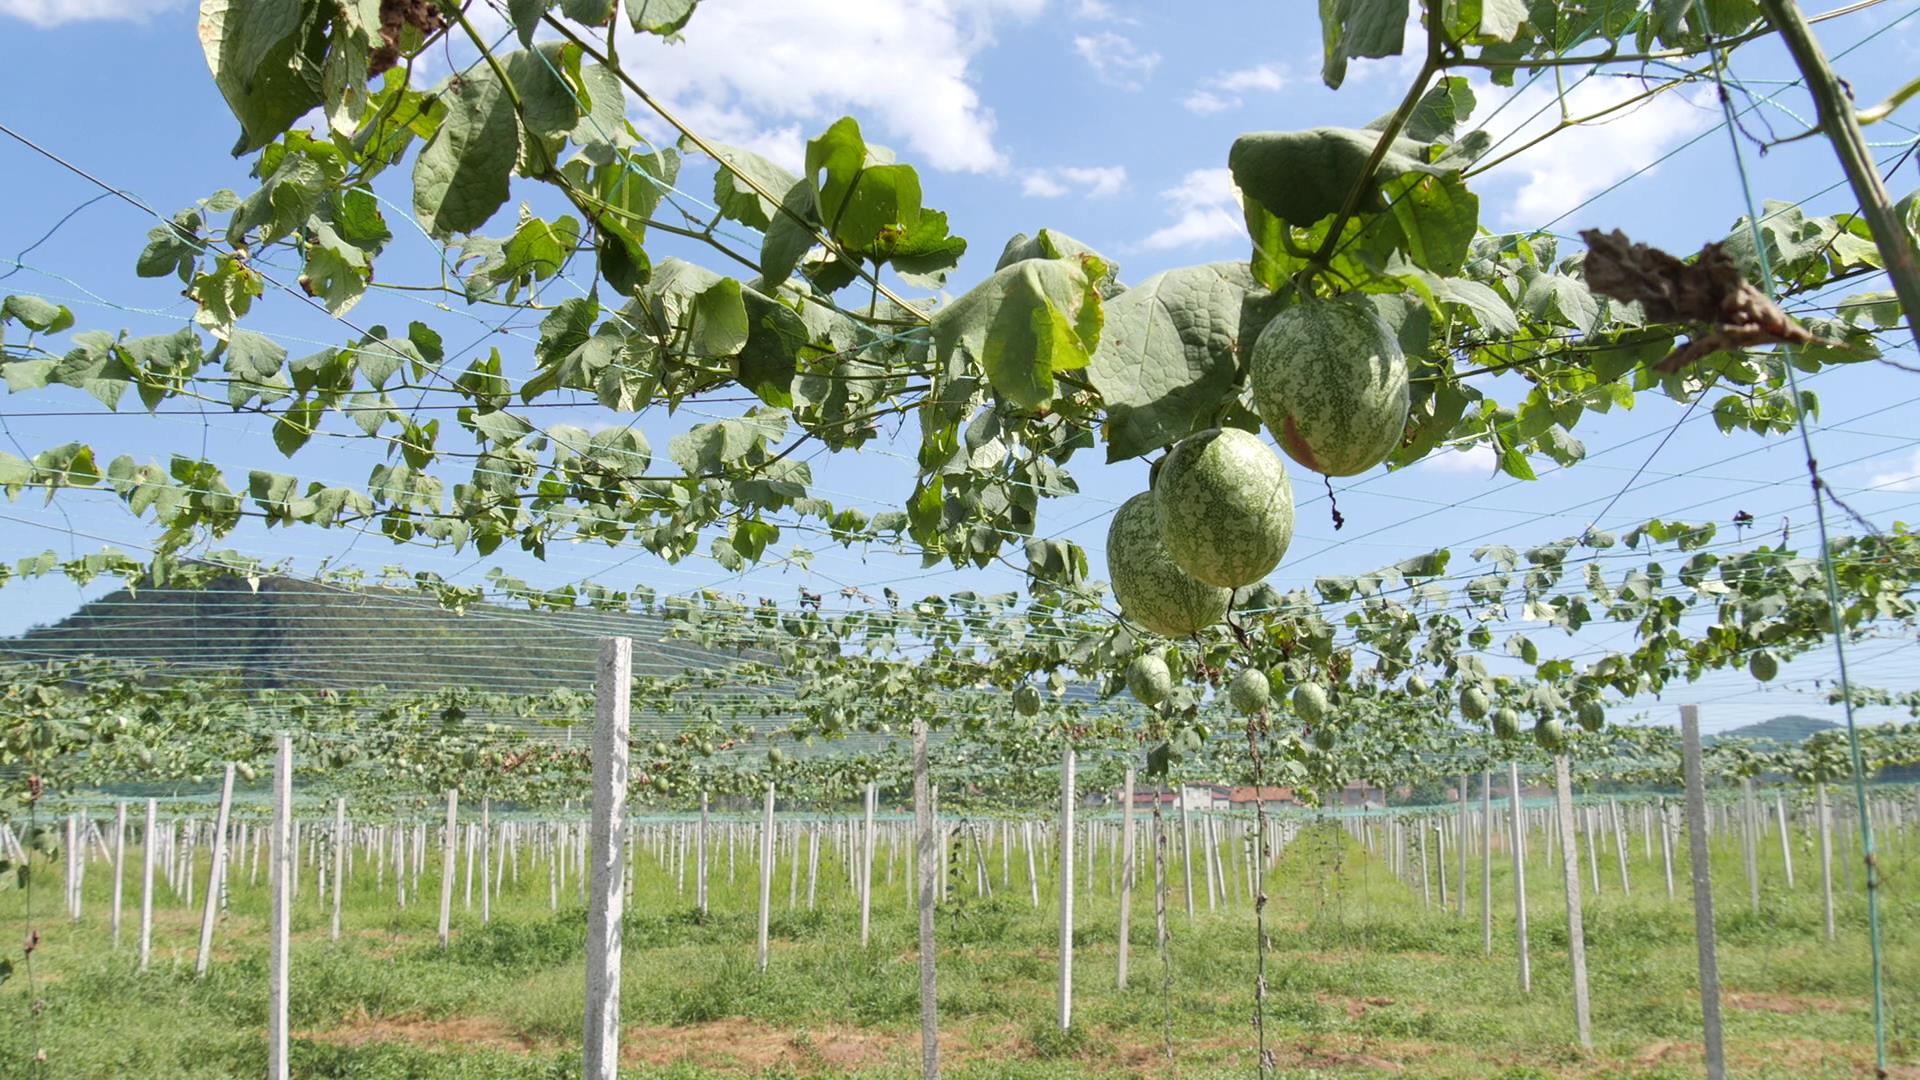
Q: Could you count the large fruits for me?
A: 3